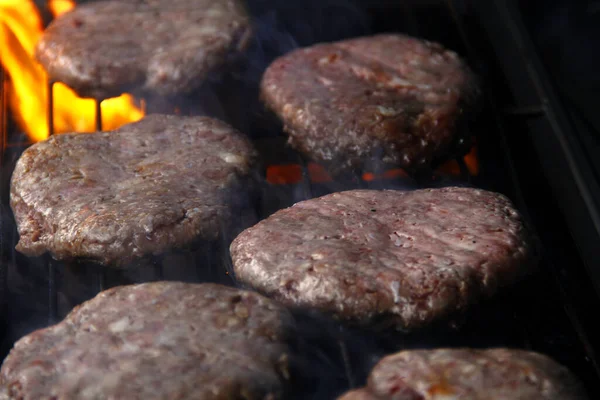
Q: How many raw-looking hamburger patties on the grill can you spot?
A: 6